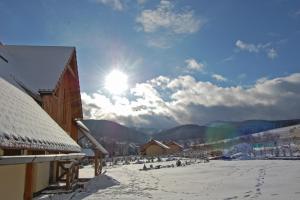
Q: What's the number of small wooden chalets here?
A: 2